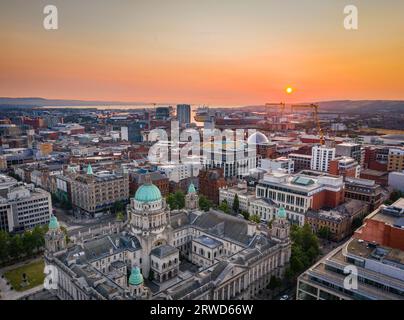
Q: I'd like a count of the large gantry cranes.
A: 2